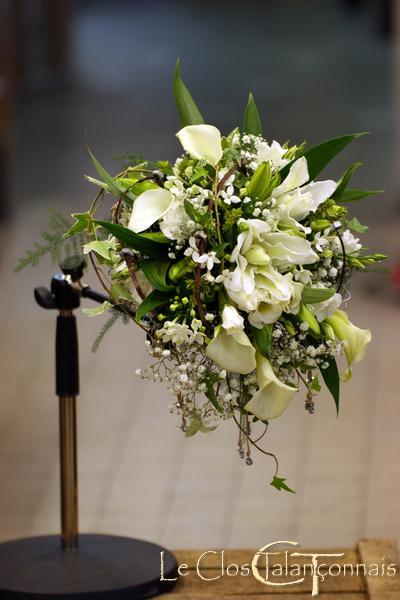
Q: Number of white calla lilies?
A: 5